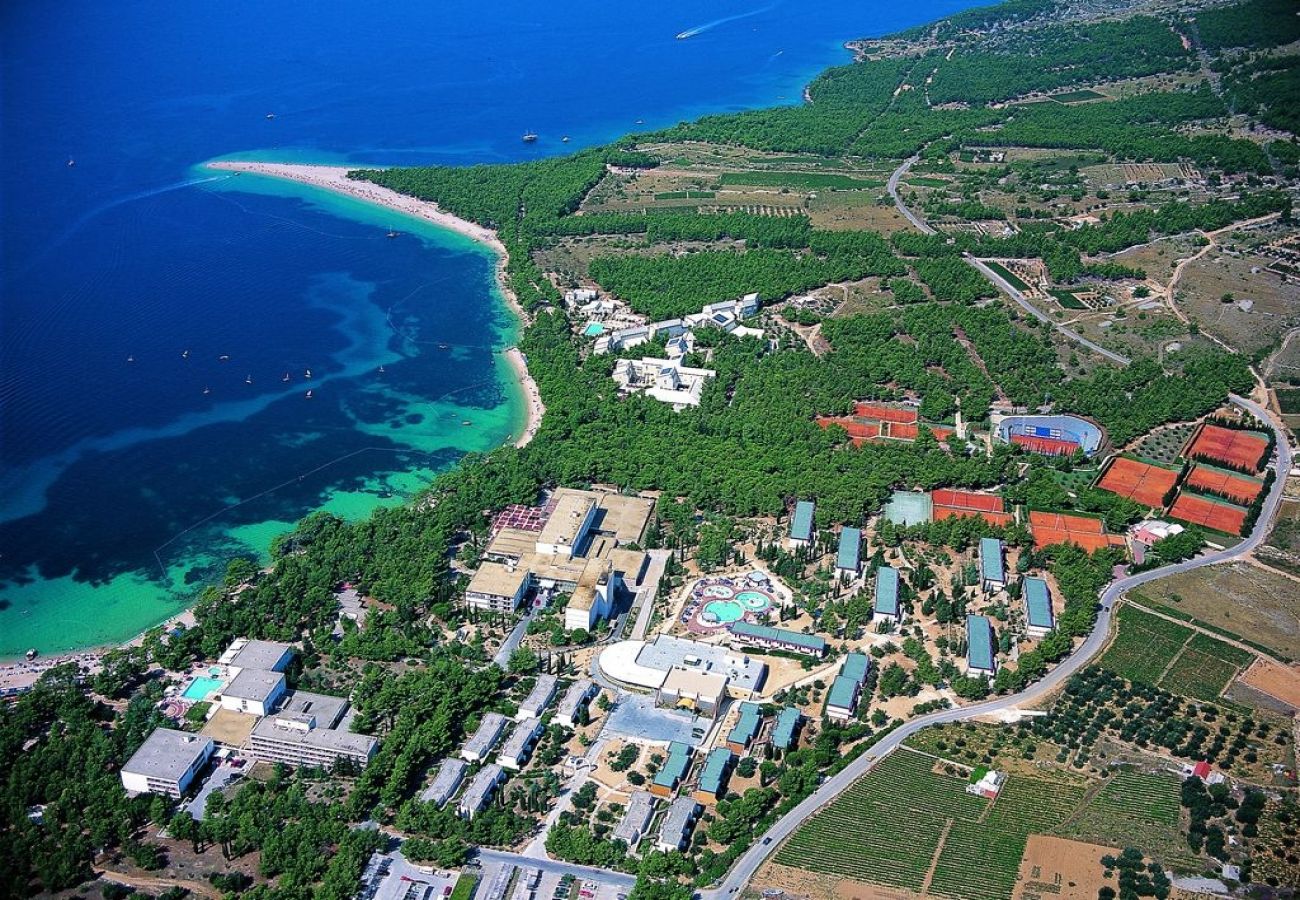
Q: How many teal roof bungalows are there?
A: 12